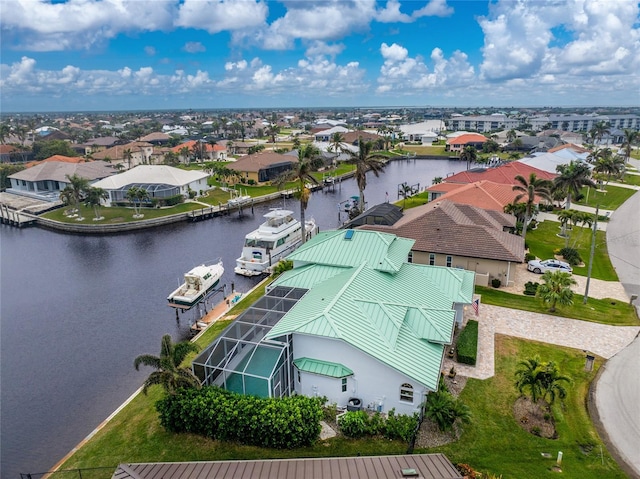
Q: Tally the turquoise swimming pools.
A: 1